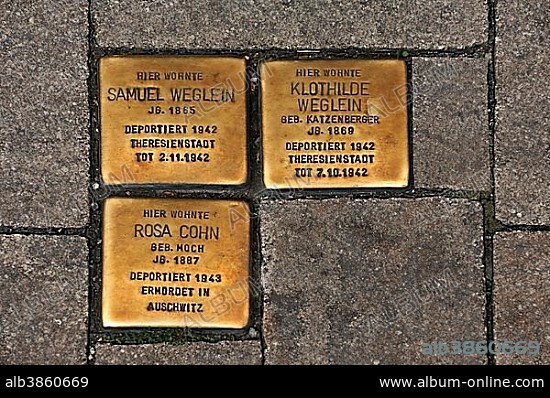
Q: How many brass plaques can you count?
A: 3